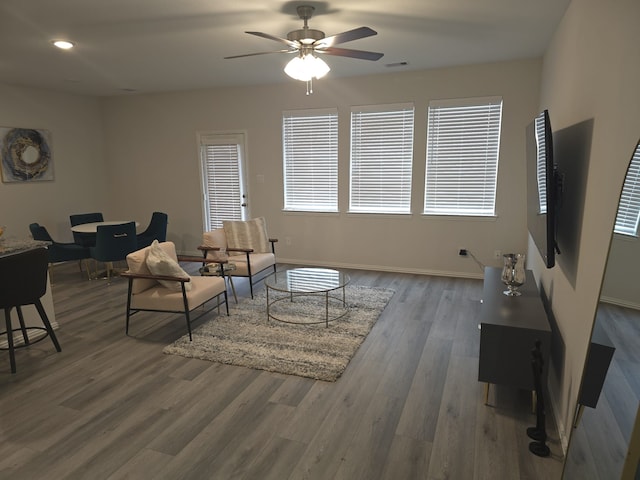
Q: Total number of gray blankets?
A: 0